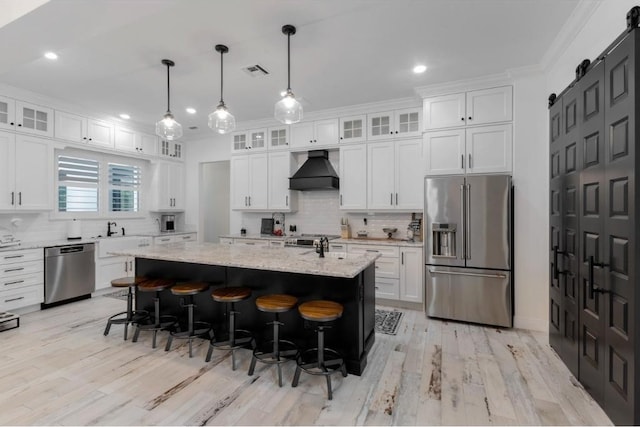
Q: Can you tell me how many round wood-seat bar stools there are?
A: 6